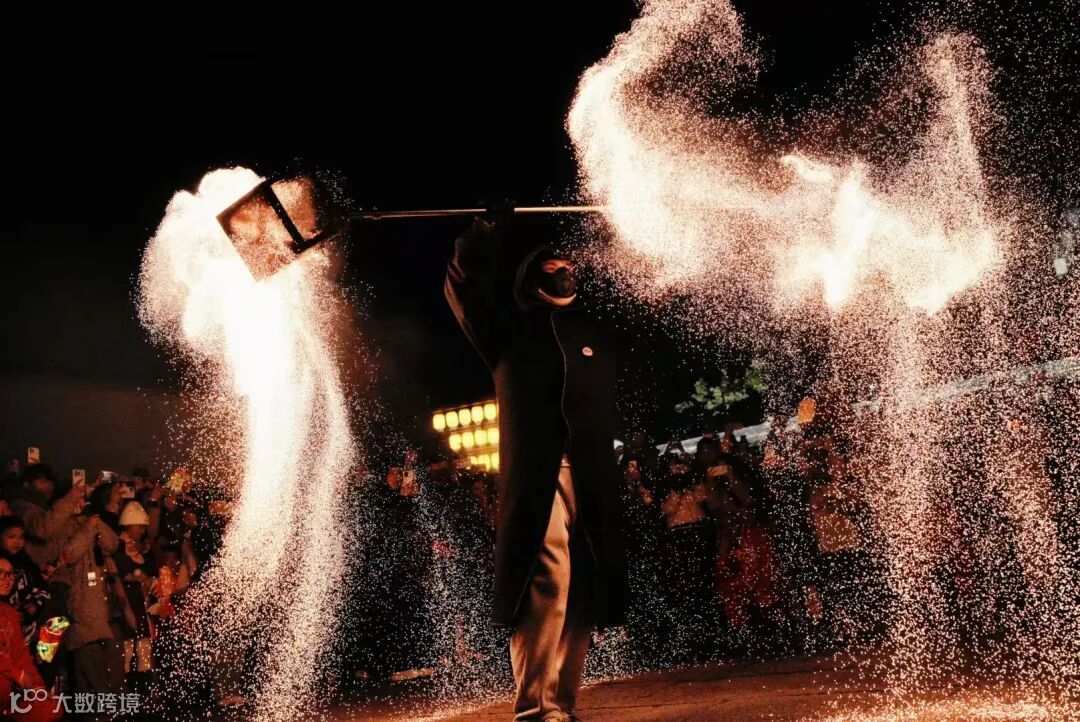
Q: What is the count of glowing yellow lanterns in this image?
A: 12